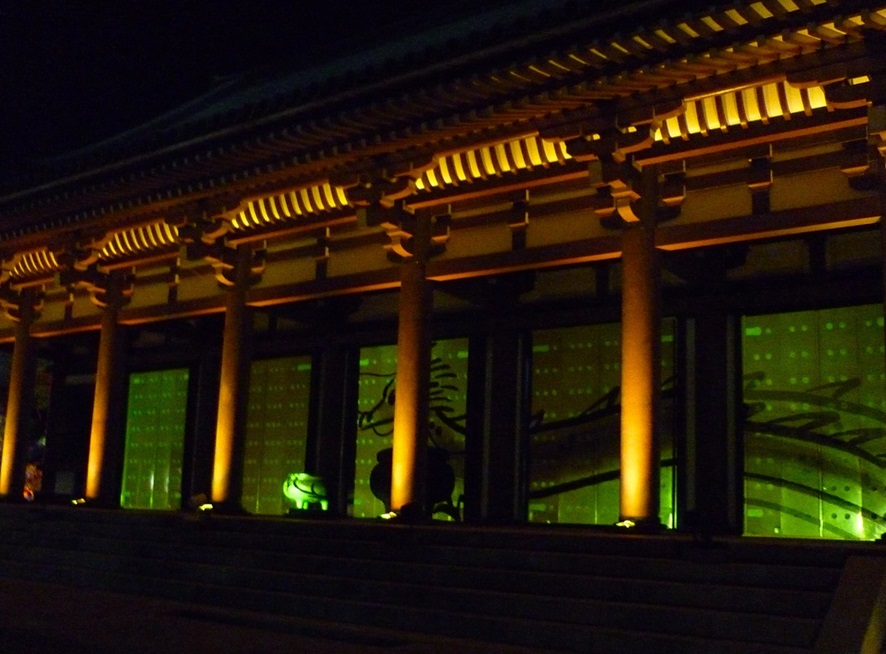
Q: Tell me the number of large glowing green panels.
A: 5